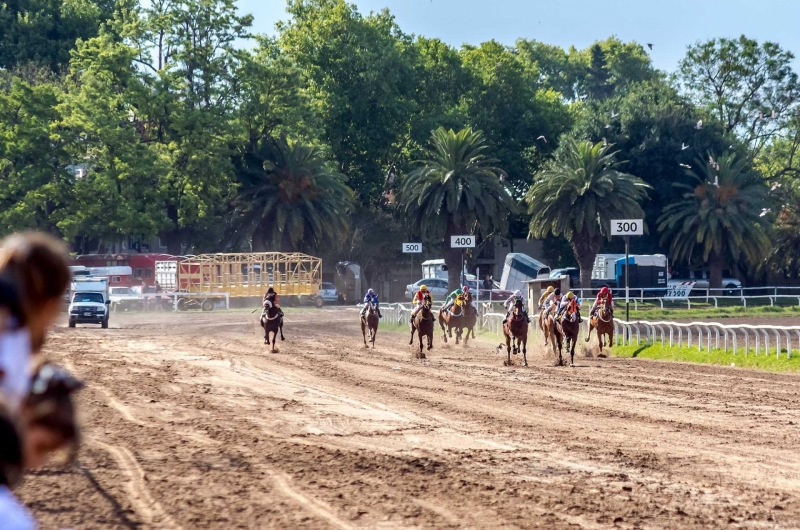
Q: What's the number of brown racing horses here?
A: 10